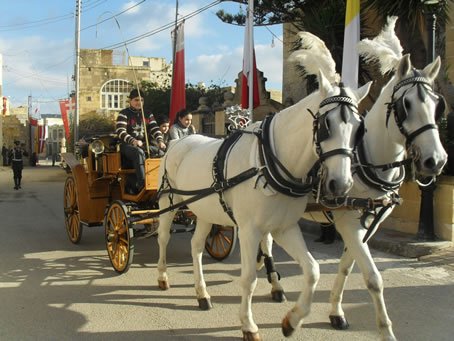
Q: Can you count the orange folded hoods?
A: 0